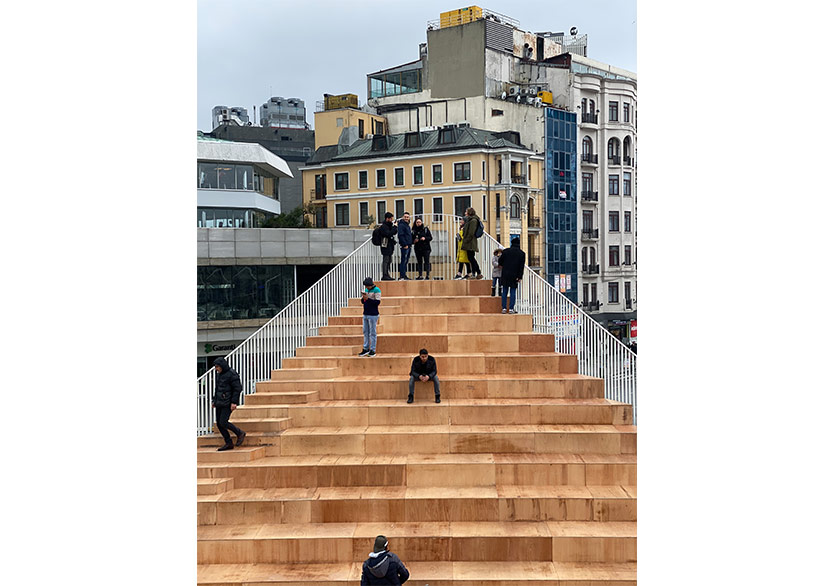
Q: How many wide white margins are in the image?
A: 2